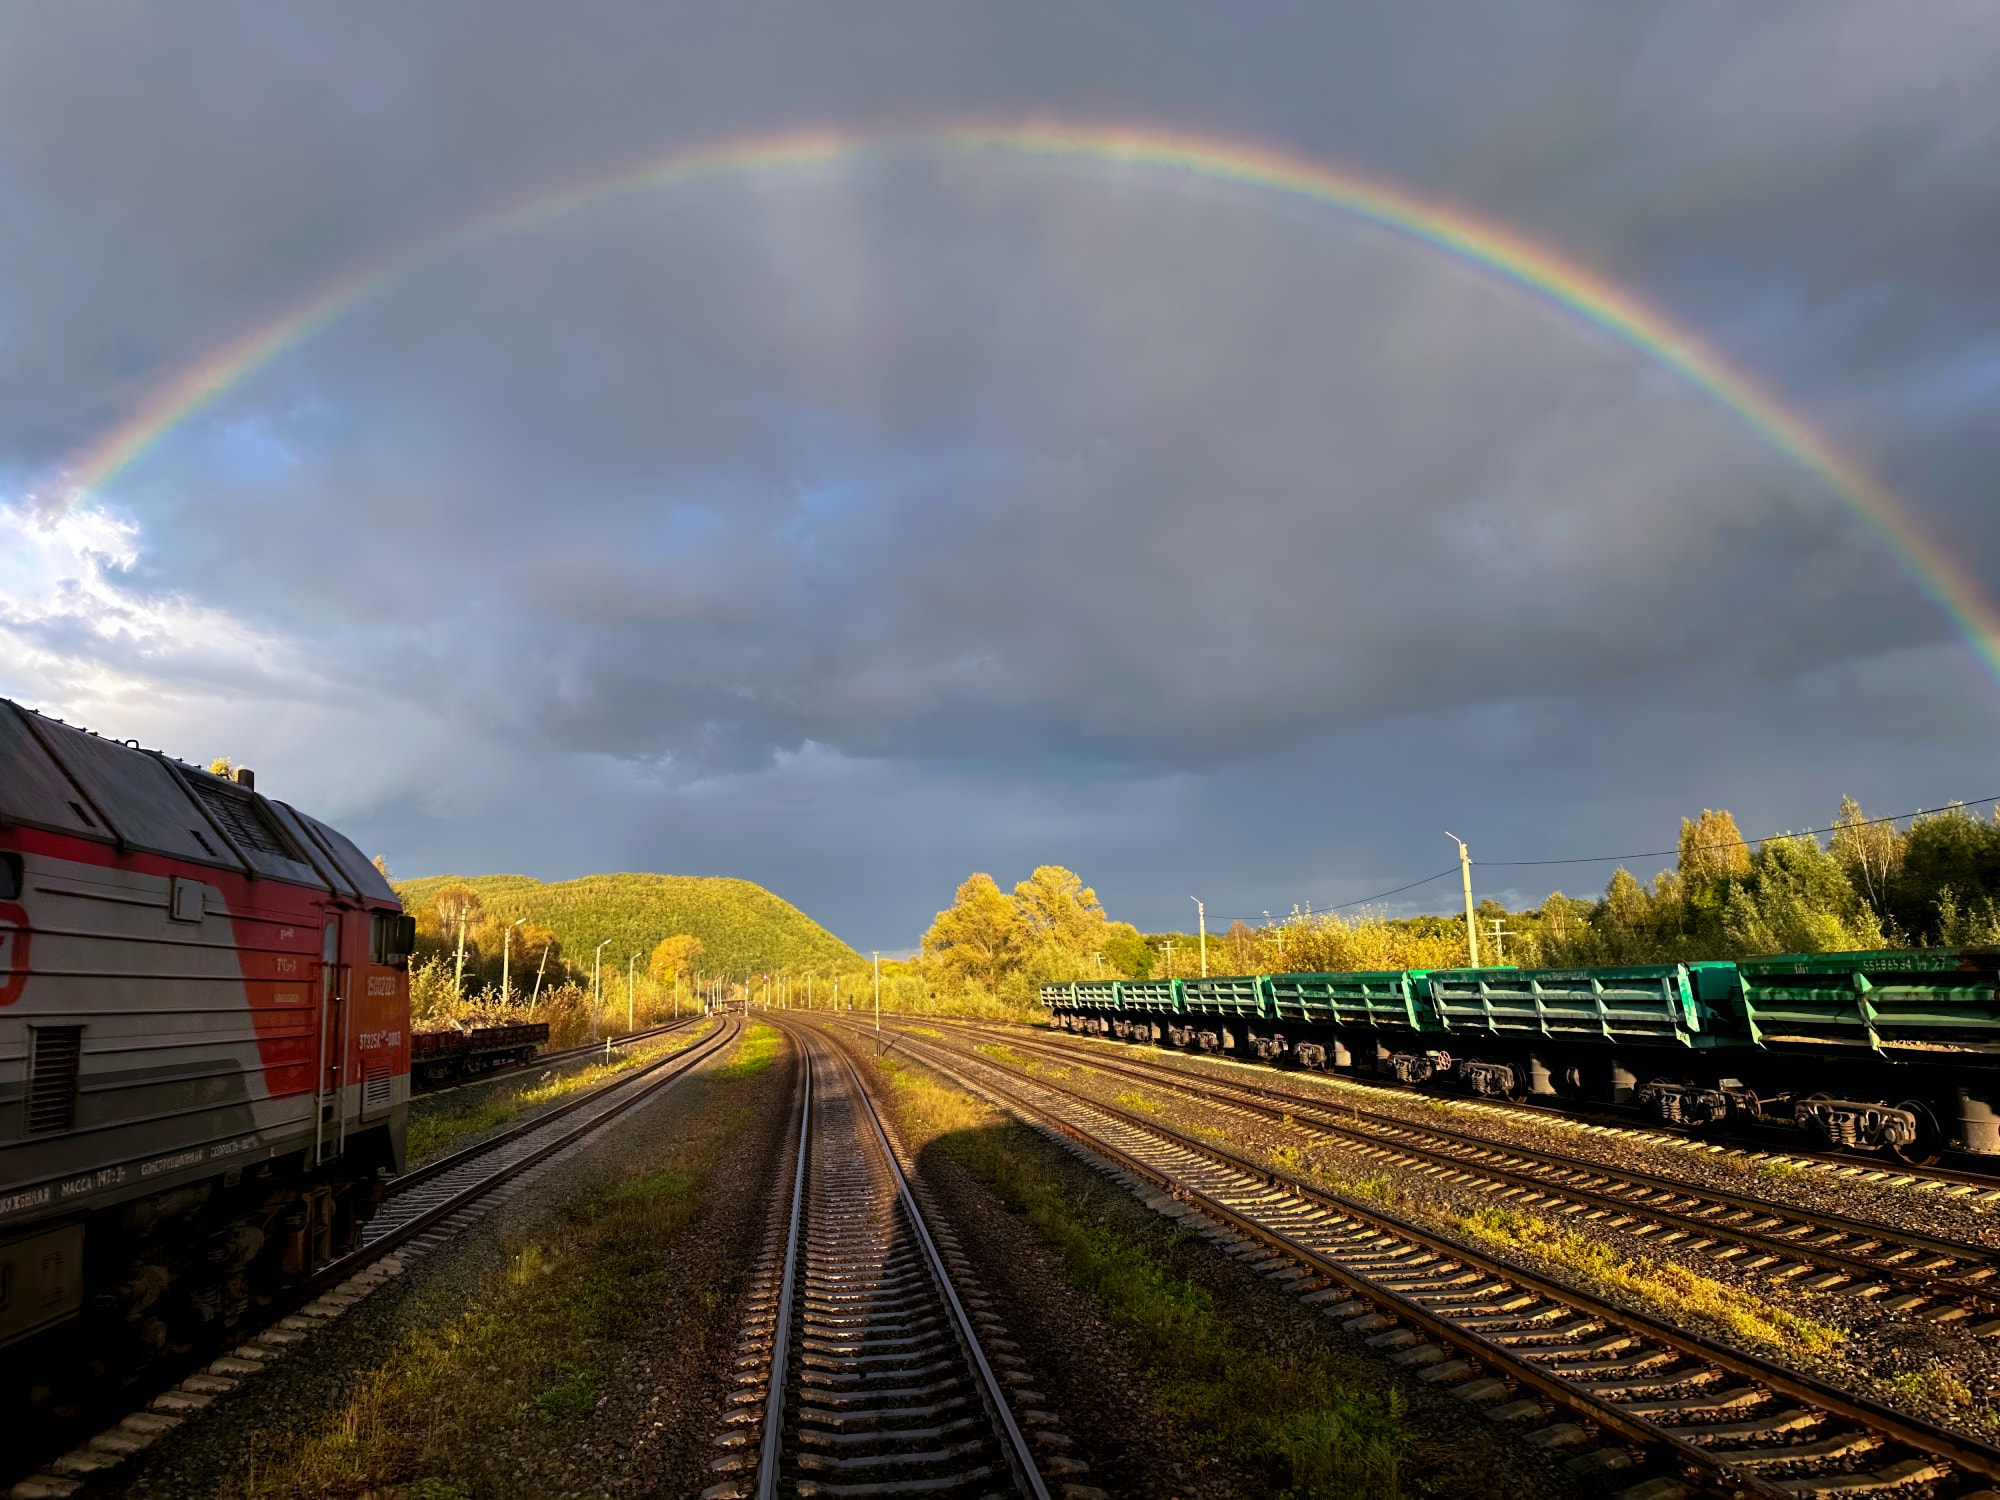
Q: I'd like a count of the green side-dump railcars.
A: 7